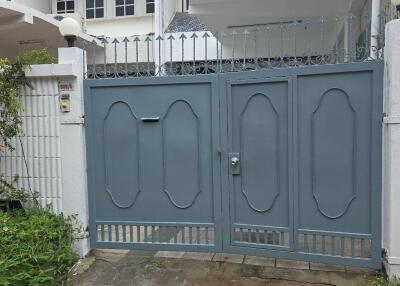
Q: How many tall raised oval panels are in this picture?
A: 4